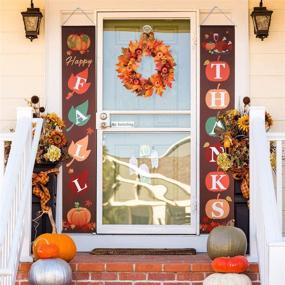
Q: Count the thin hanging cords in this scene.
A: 2